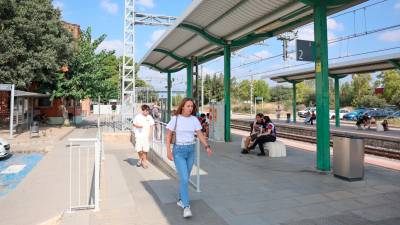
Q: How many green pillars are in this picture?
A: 6